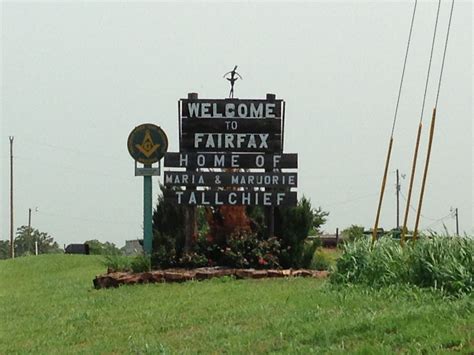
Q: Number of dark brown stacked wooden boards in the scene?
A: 6